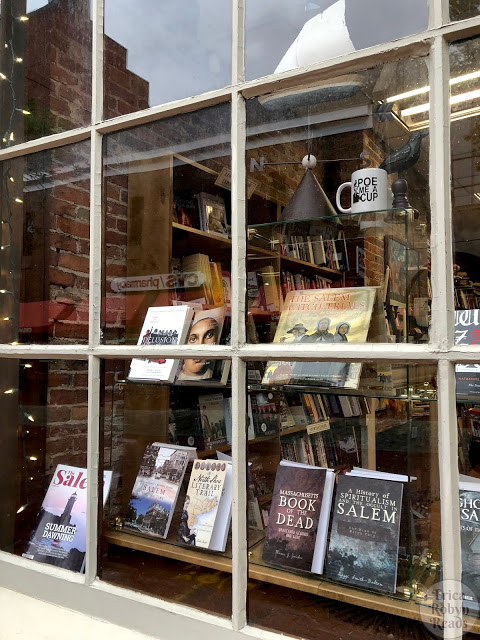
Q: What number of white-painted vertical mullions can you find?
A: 3